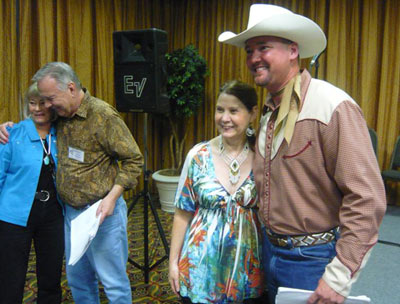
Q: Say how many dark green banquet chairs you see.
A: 2